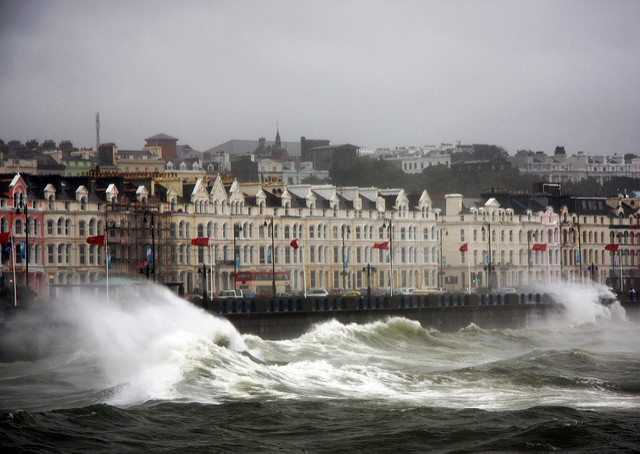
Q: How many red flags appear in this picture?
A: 8